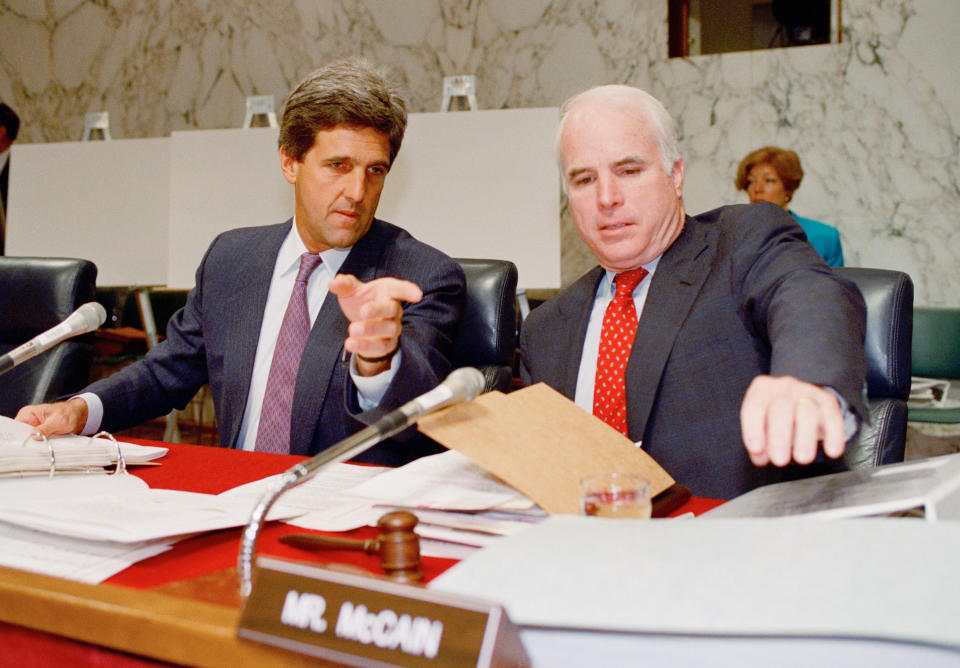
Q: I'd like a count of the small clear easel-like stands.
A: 3